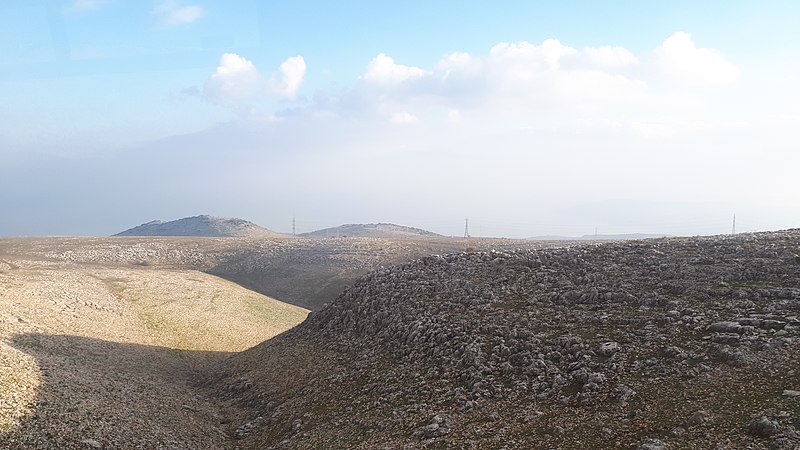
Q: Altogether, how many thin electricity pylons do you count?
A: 4